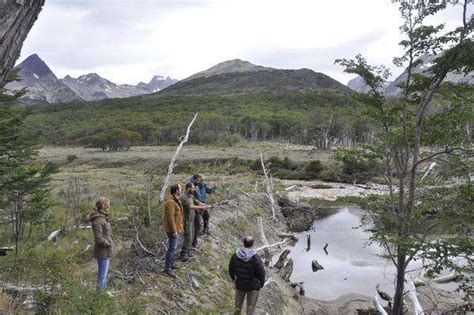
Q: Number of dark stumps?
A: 3